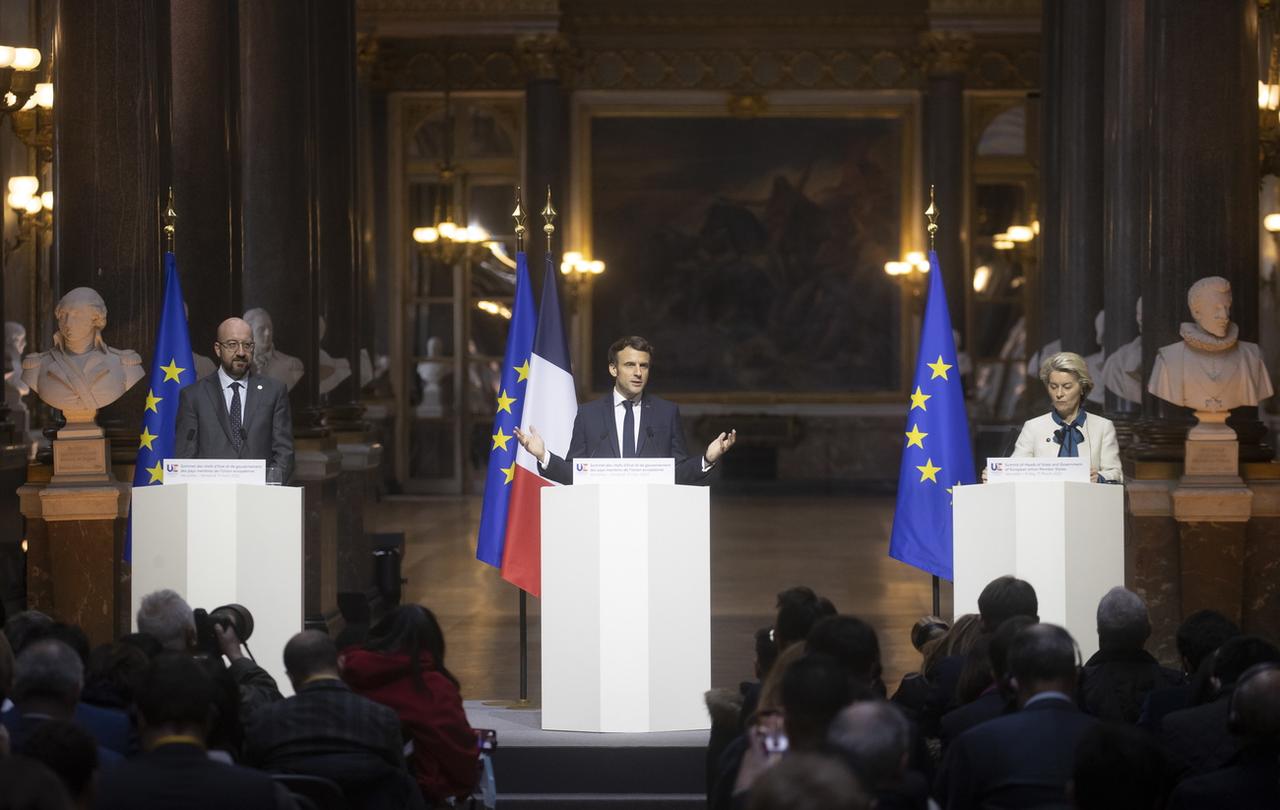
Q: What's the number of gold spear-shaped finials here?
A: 4